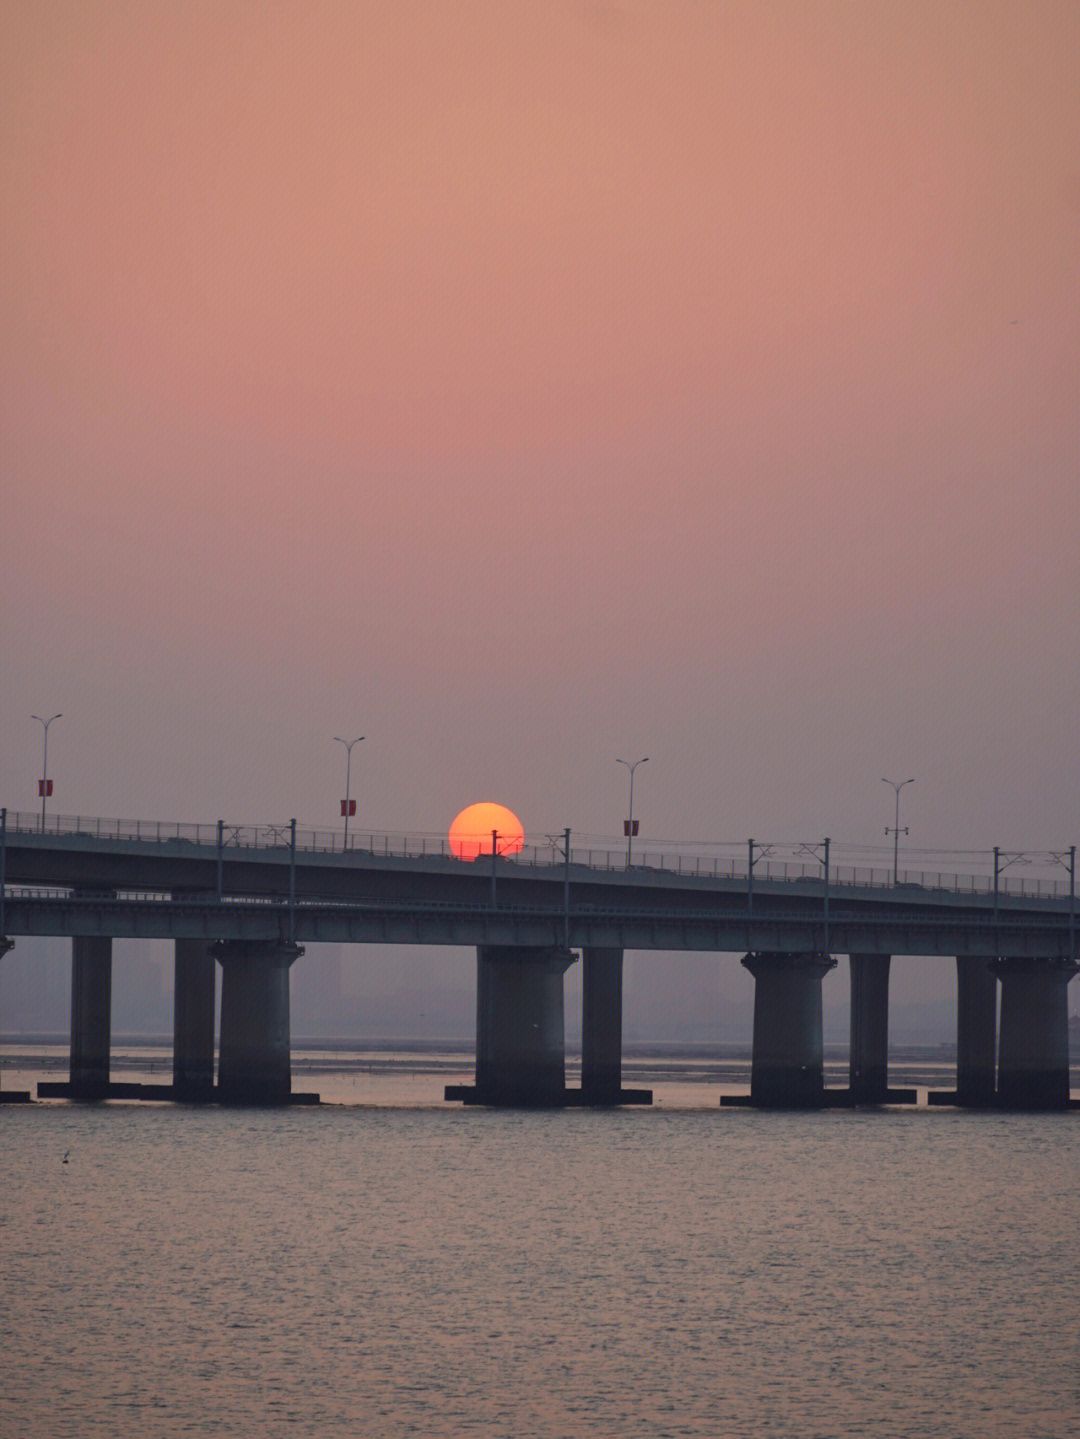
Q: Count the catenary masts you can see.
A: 9